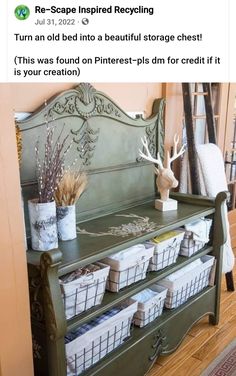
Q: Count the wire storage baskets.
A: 7